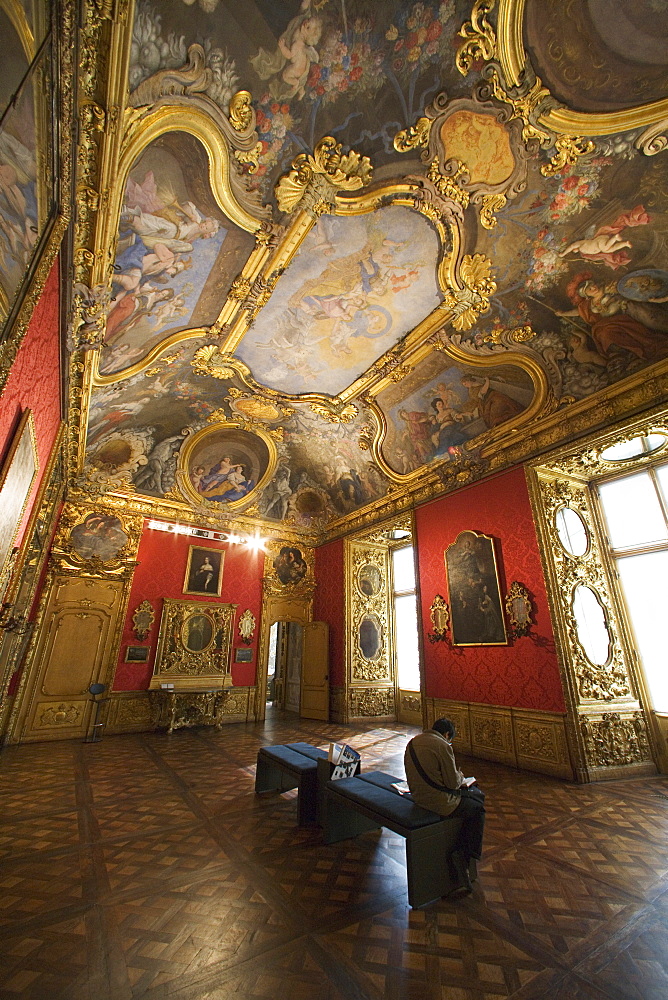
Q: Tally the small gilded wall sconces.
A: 4